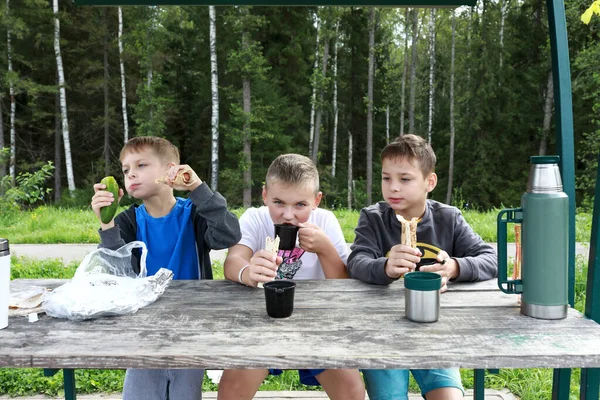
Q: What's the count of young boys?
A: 3